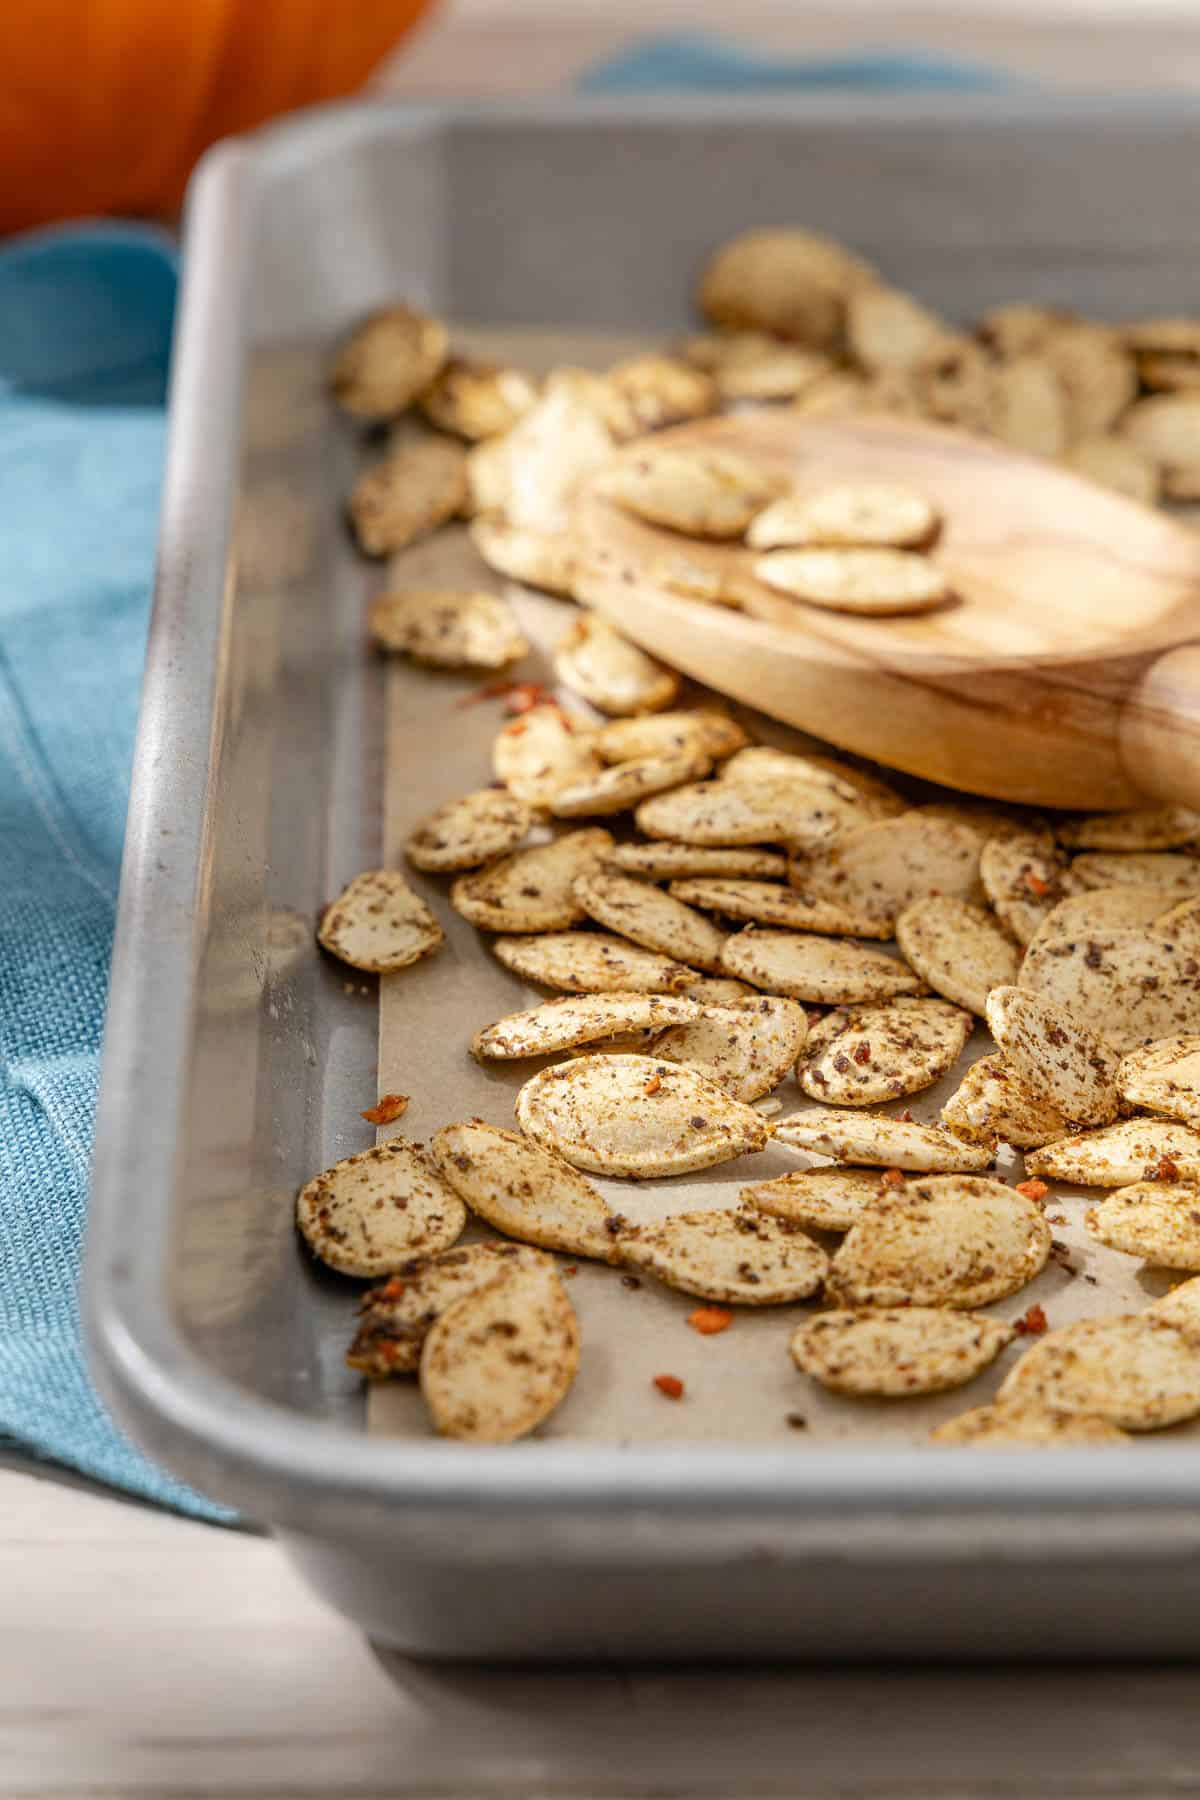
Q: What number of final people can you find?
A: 0